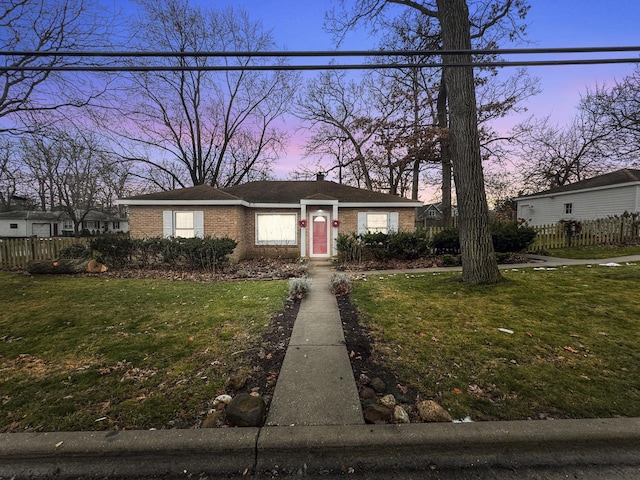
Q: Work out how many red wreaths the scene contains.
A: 2